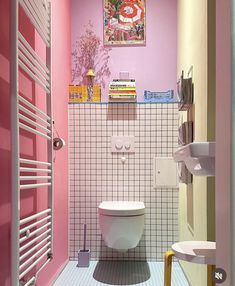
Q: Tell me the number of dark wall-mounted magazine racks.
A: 3